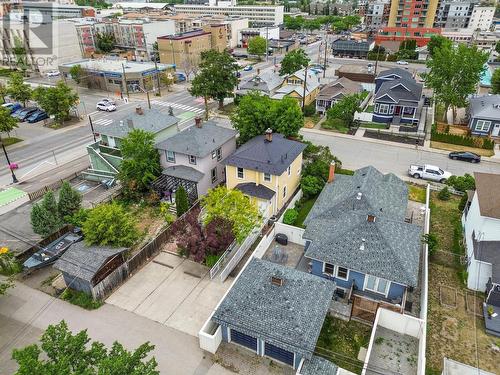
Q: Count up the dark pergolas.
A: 1